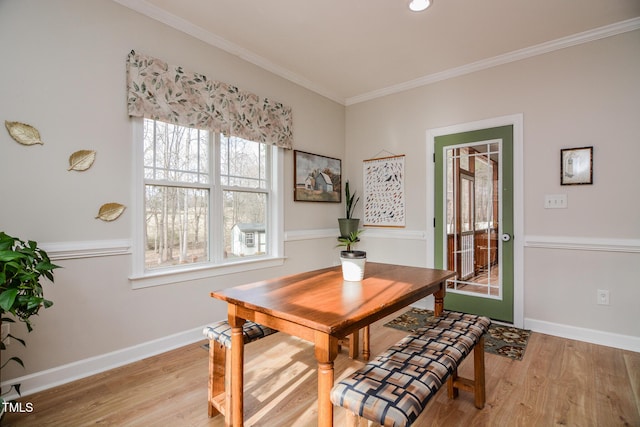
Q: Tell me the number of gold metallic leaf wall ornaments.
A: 3